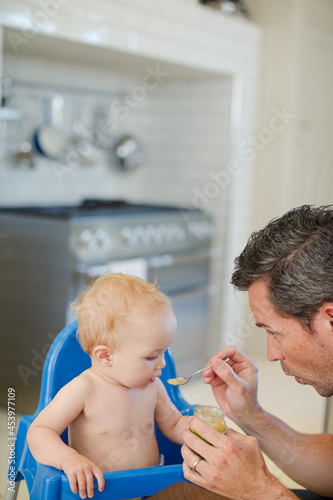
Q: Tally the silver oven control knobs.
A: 9